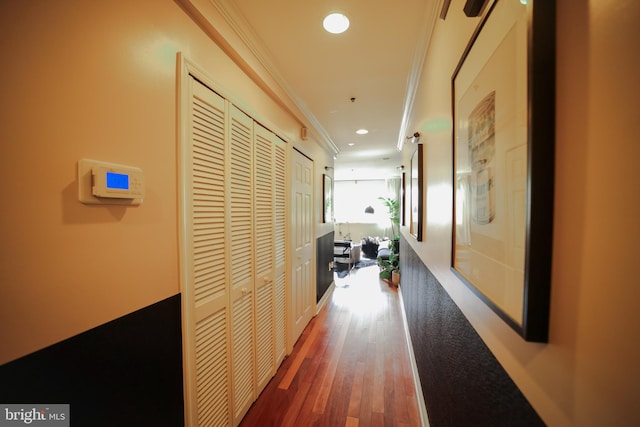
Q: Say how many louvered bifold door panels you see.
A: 4